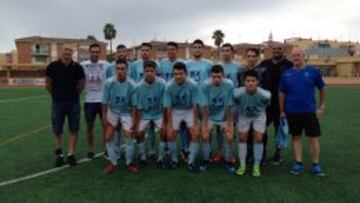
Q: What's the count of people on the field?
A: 15